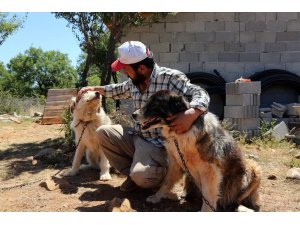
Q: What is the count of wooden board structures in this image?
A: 1